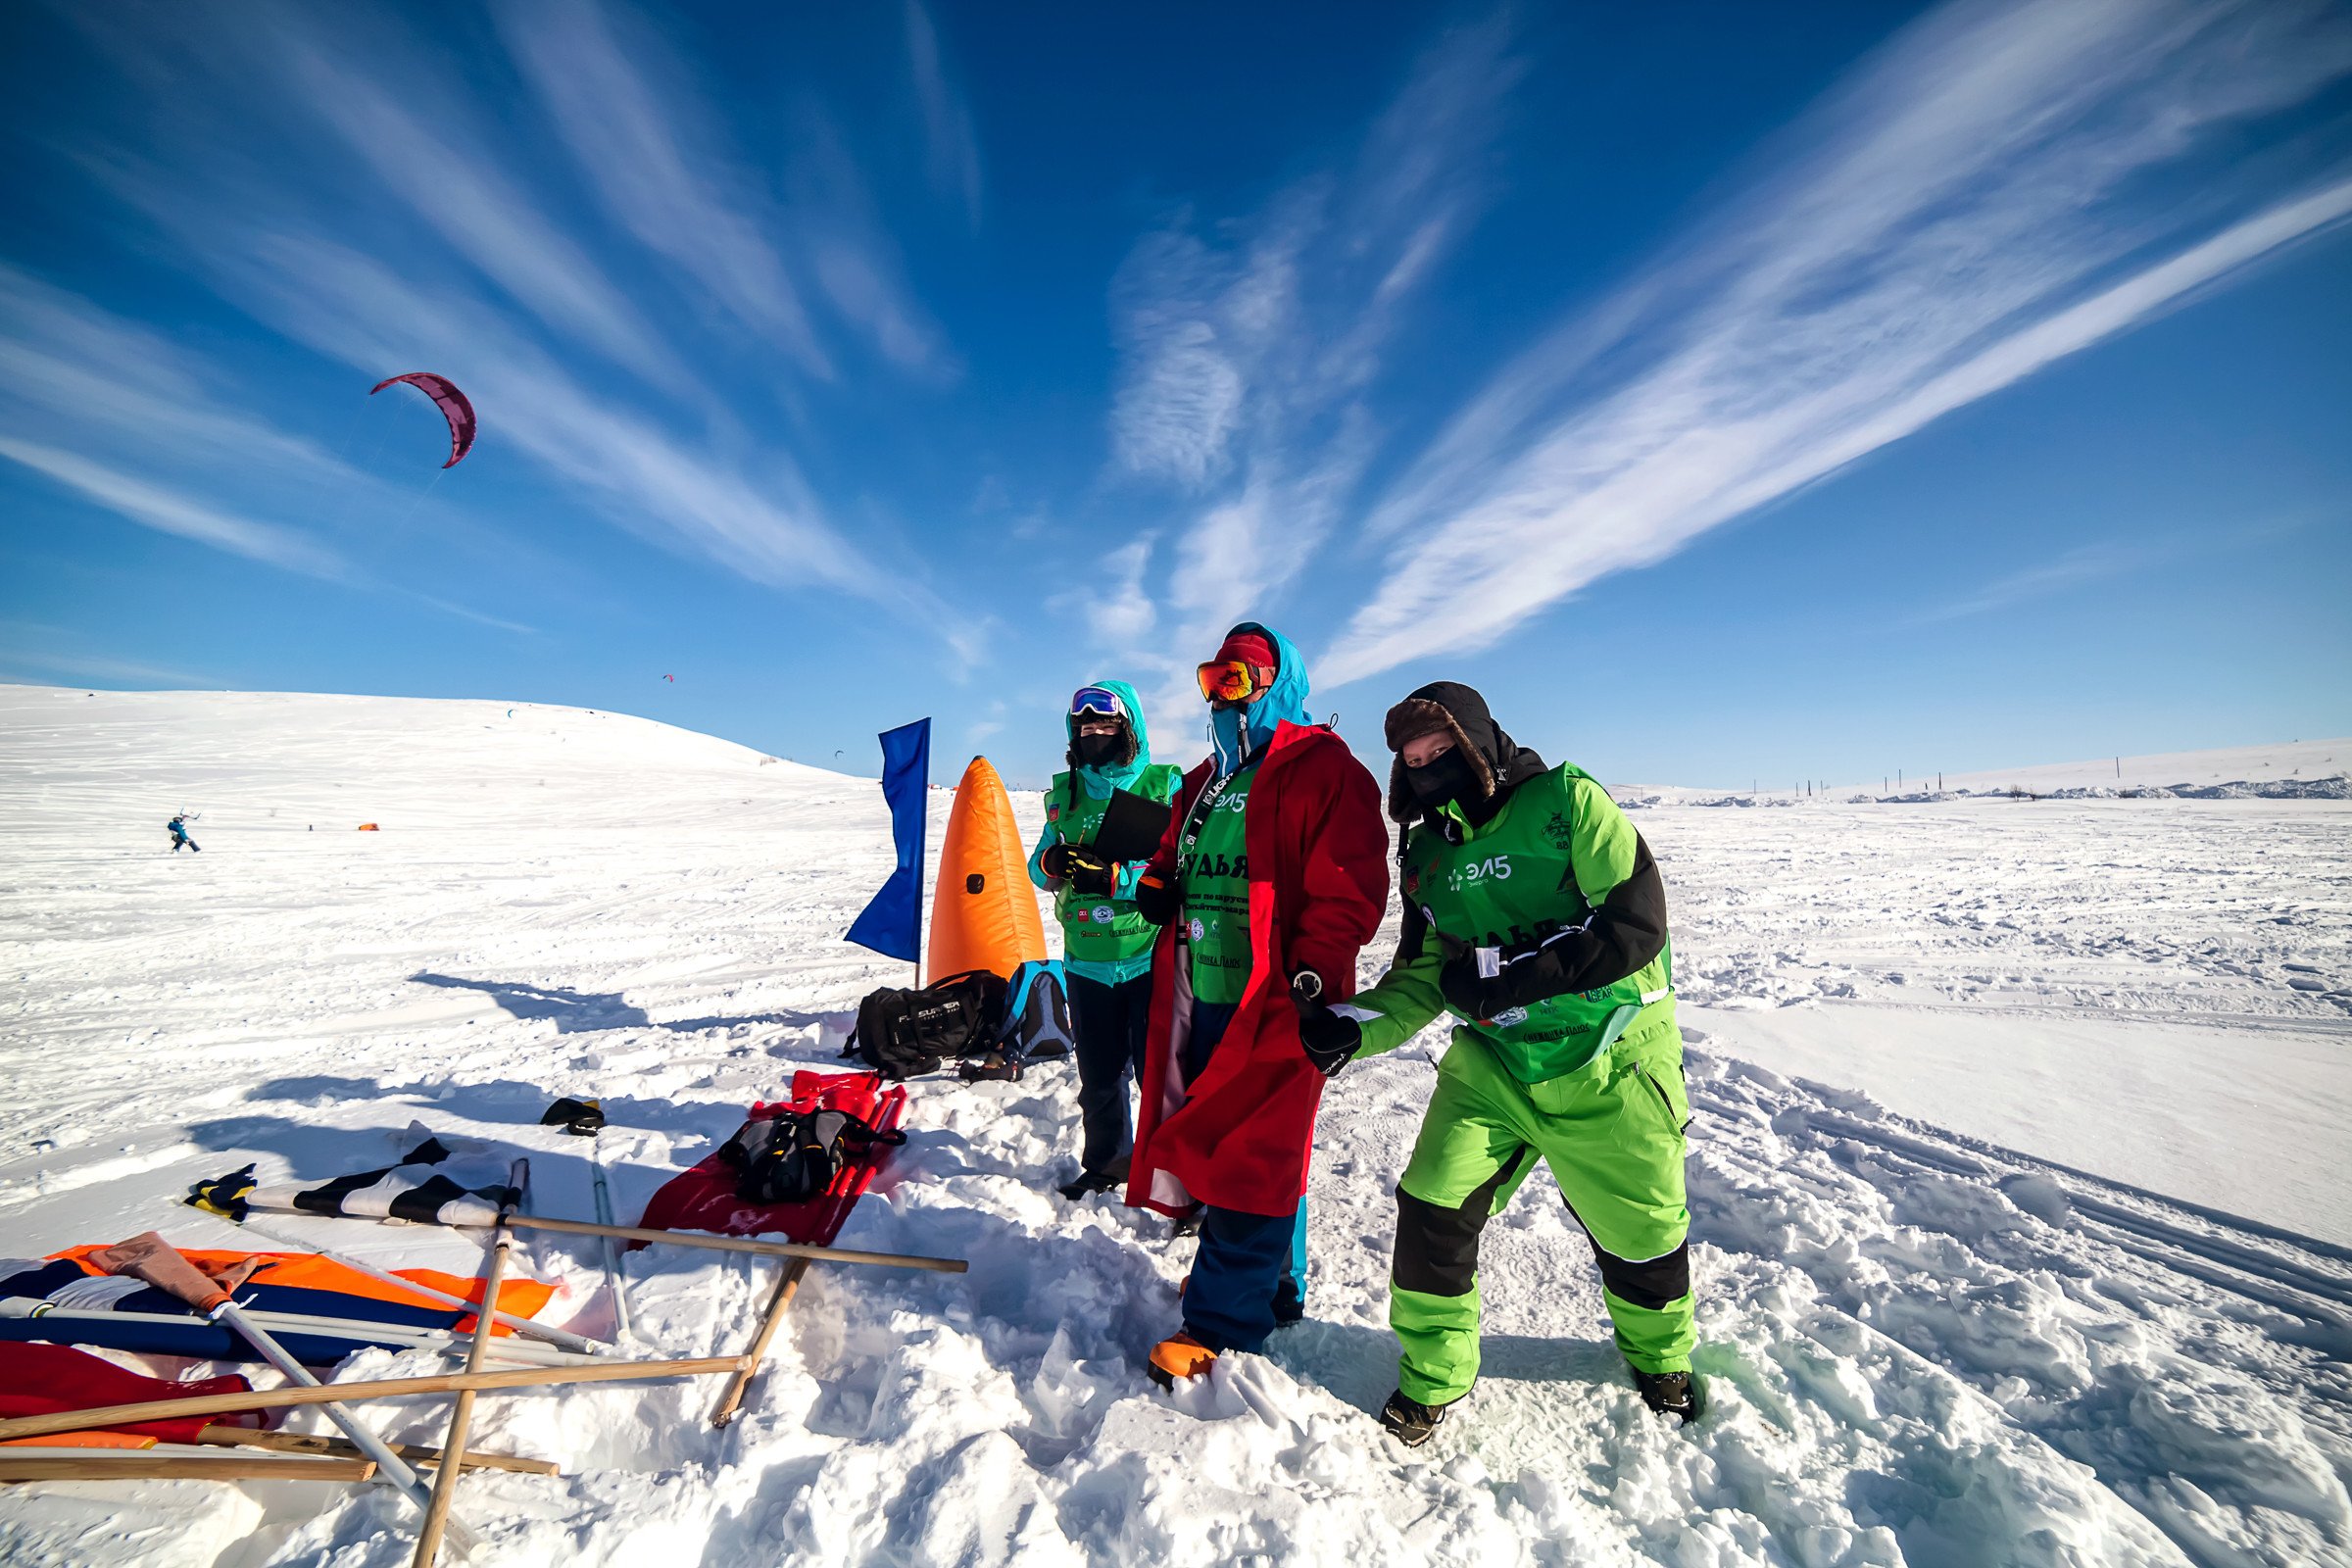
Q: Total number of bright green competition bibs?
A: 3